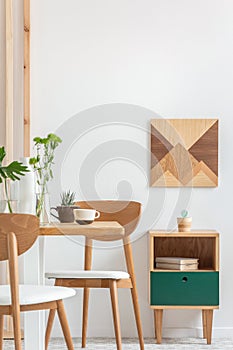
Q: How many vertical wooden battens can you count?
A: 2